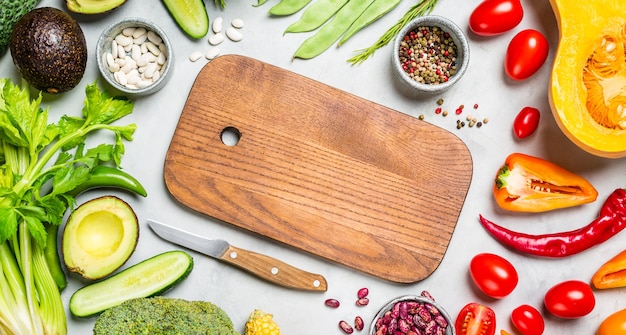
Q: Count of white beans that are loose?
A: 6